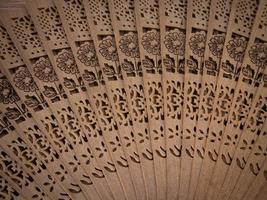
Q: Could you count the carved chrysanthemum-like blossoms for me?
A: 13